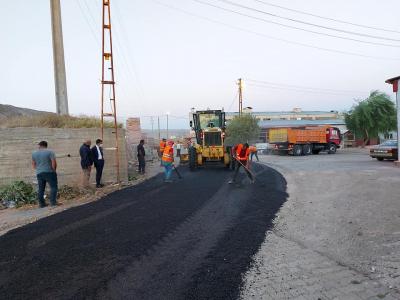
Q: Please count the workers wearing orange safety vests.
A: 4